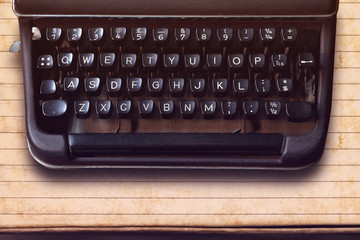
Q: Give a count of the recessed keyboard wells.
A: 1